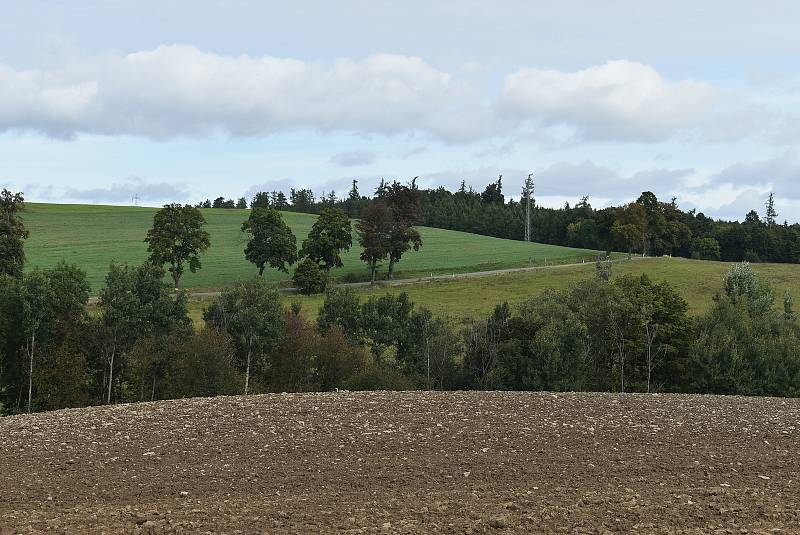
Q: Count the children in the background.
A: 0